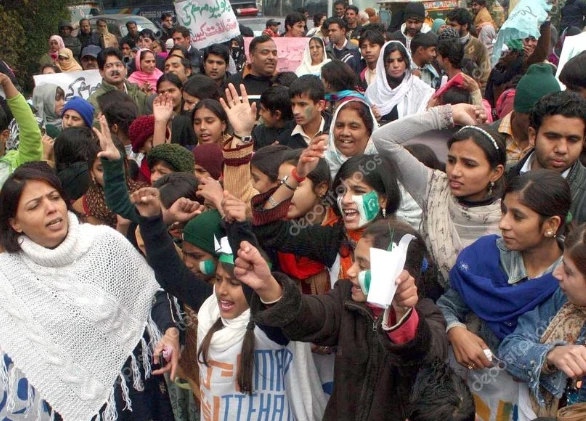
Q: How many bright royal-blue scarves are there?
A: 1